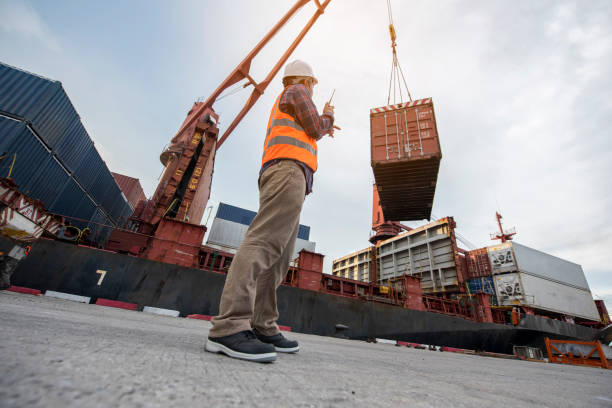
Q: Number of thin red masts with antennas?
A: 1